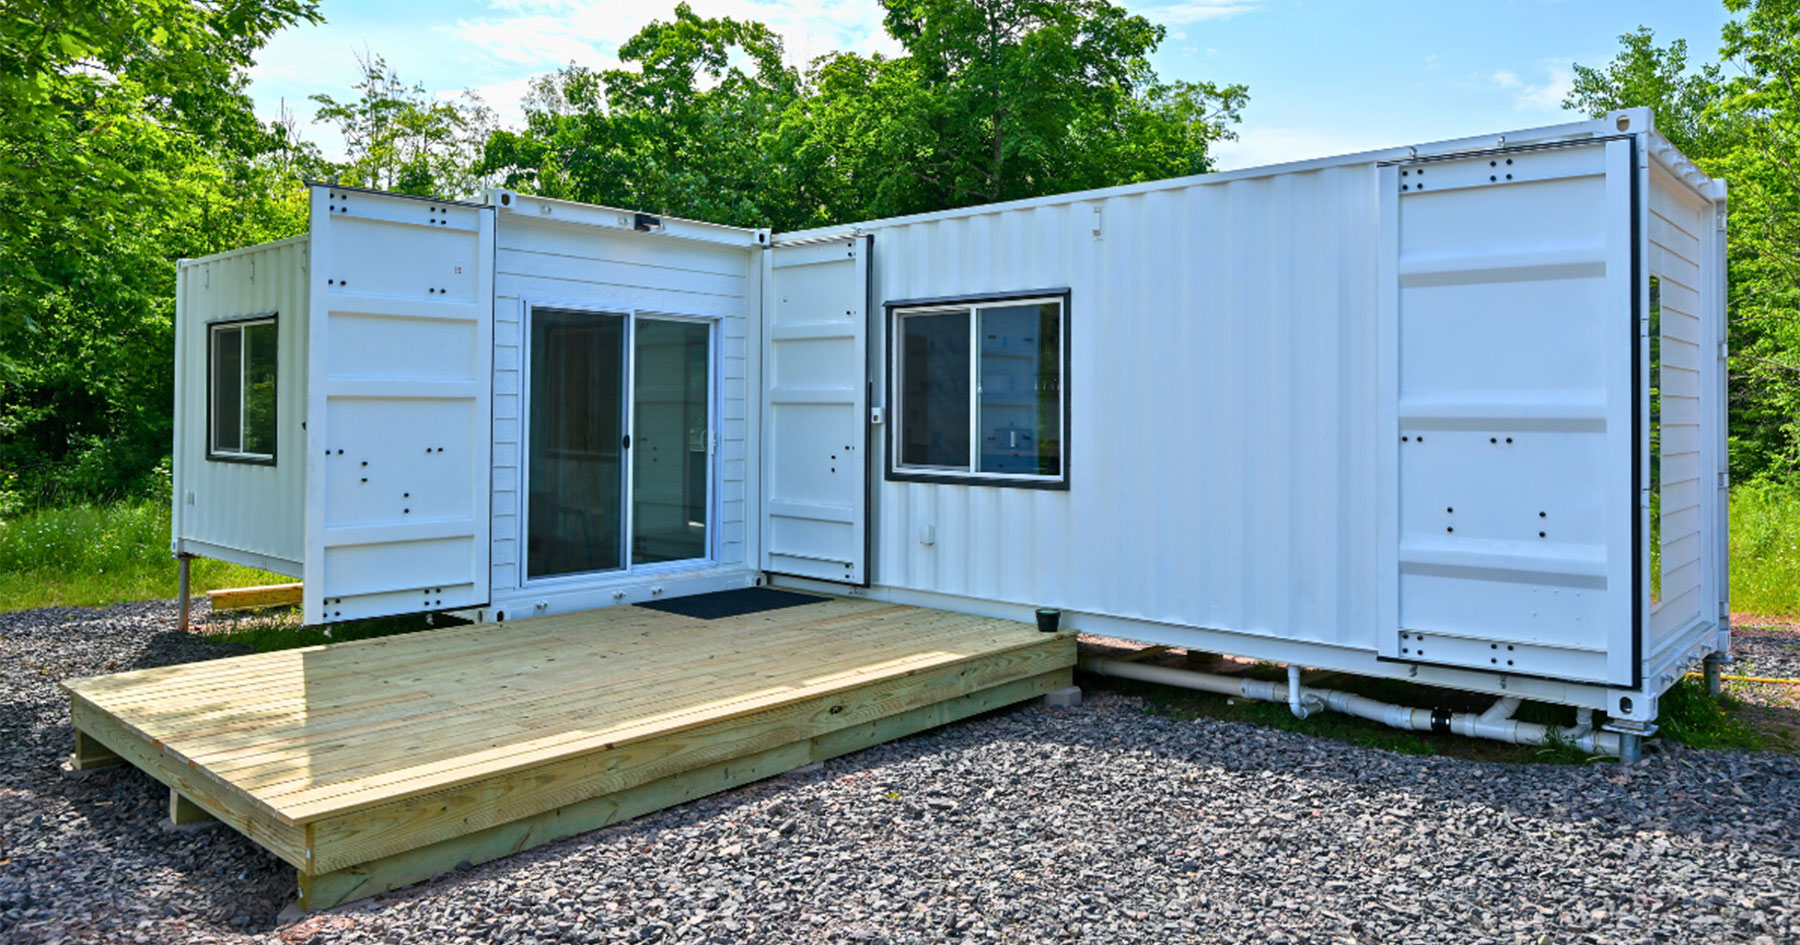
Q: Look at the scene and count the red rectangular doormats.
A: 0